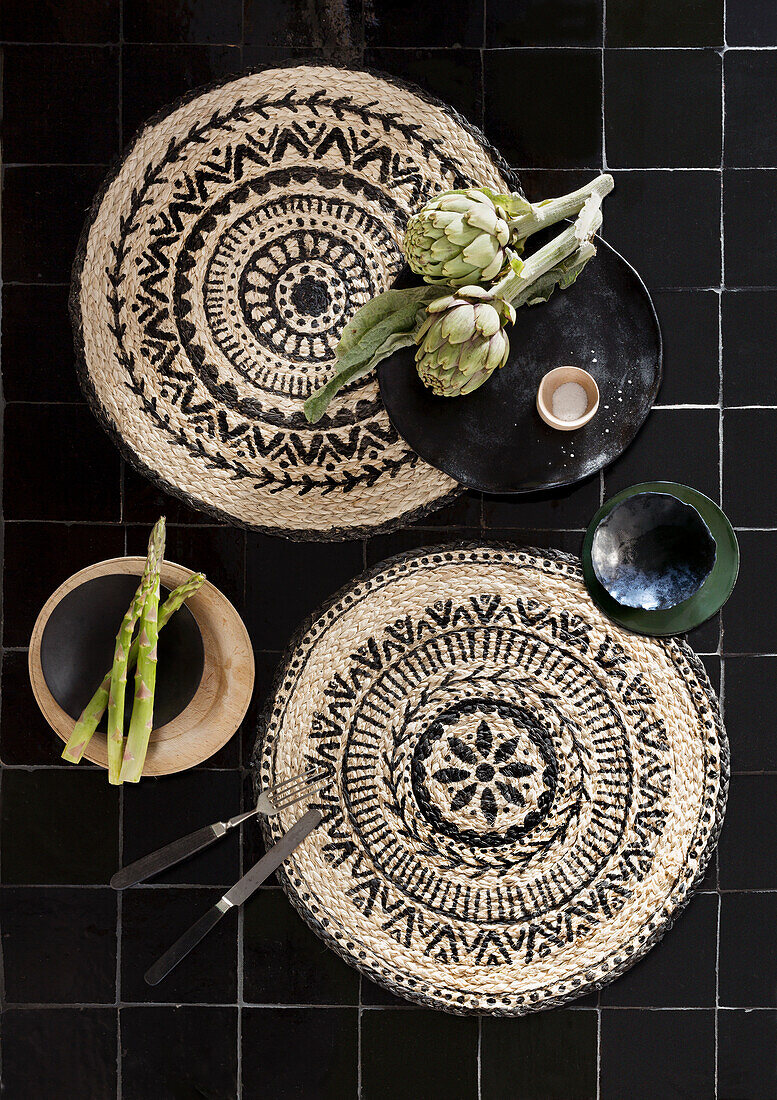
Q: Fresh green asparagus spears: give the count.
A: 3